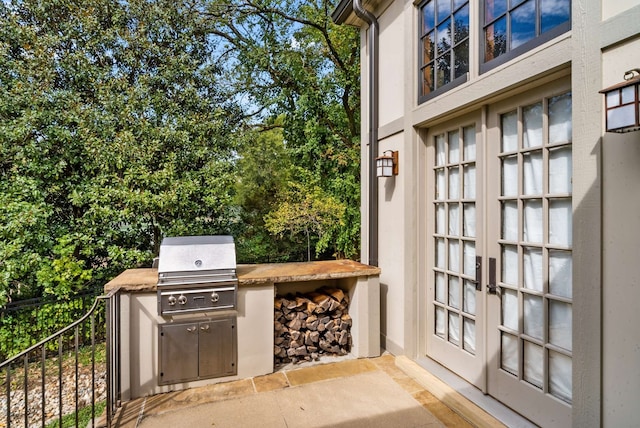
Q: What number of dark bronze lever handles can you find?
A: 2